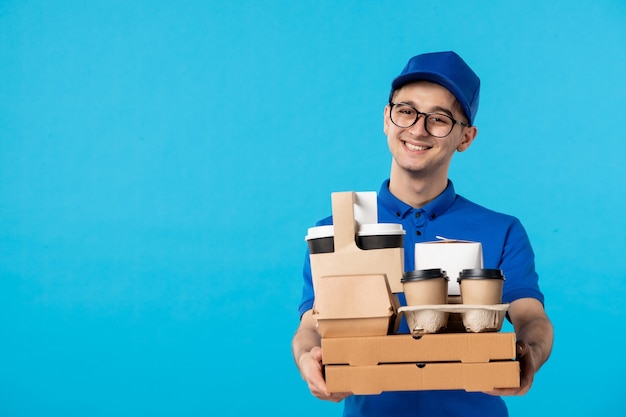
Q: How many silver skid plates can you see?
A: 0